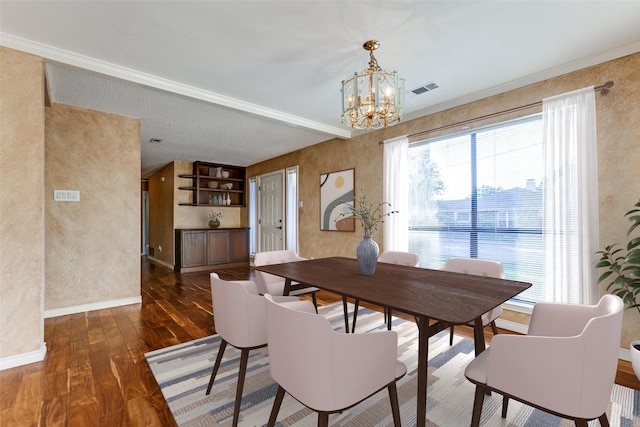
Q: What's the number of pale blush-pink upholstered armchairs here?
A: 6